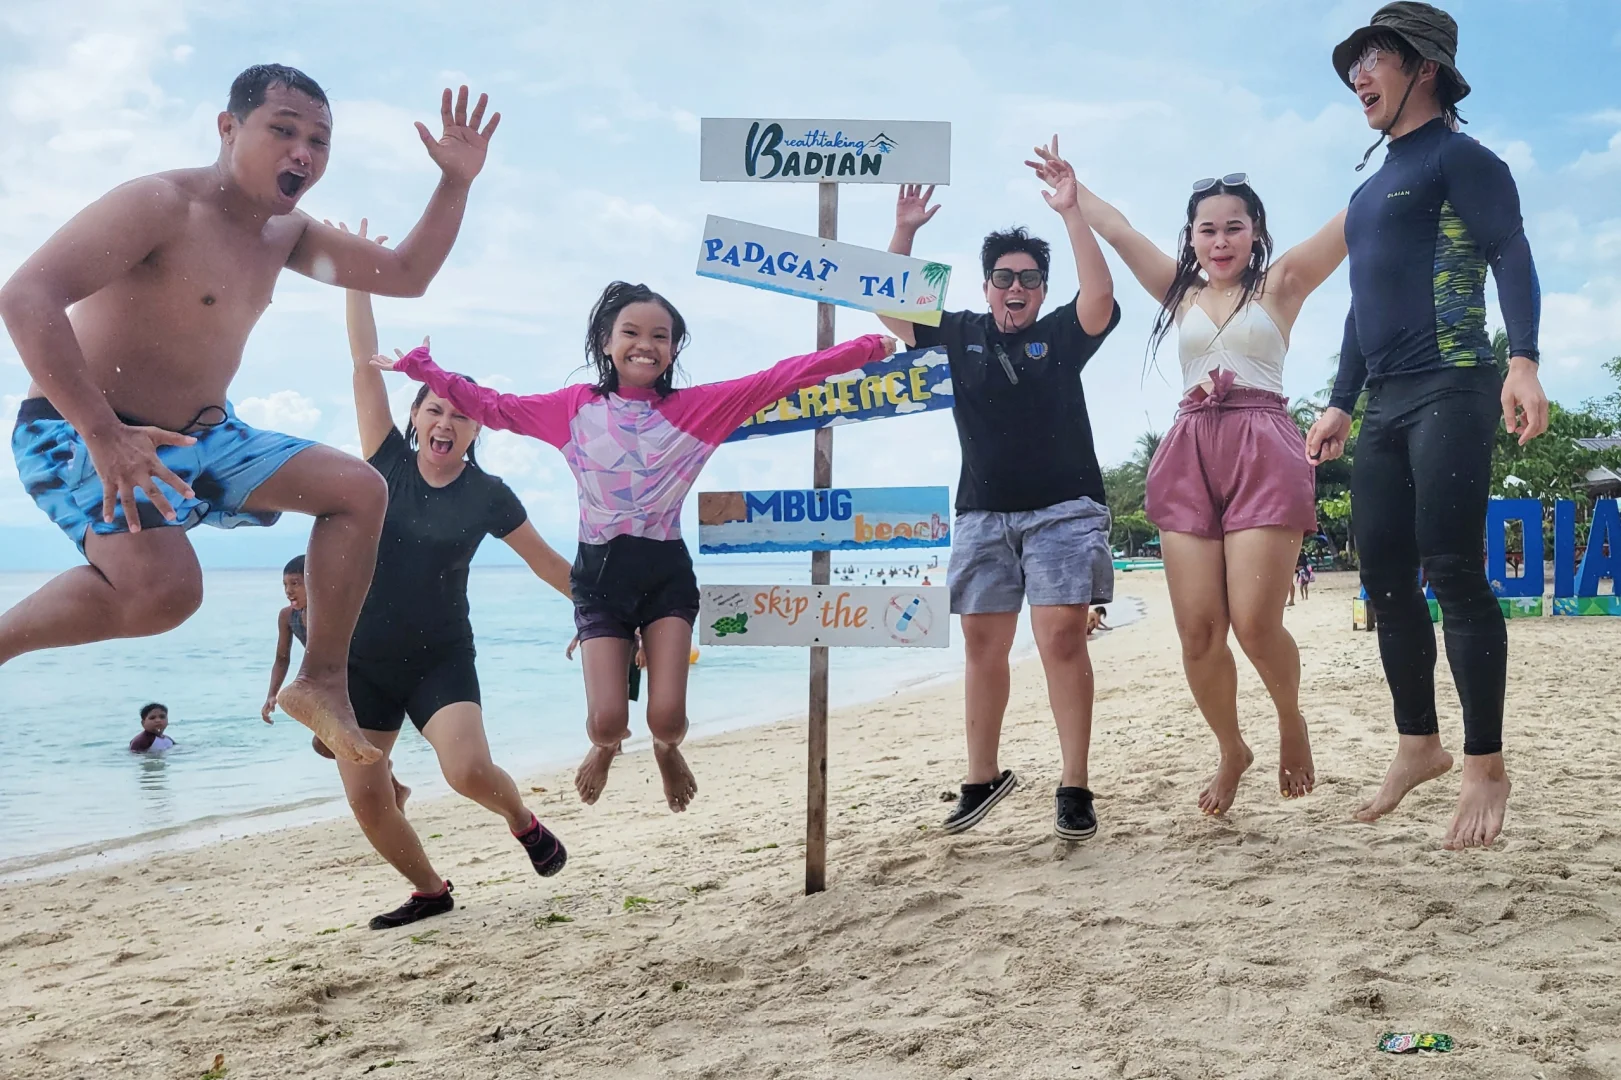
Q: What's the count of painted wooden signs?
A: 5